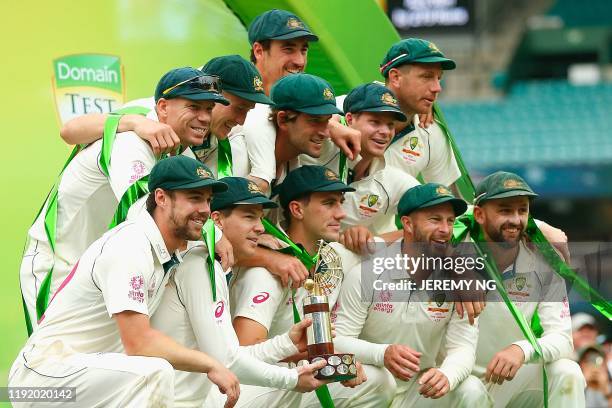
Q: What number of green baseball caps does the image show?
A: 11